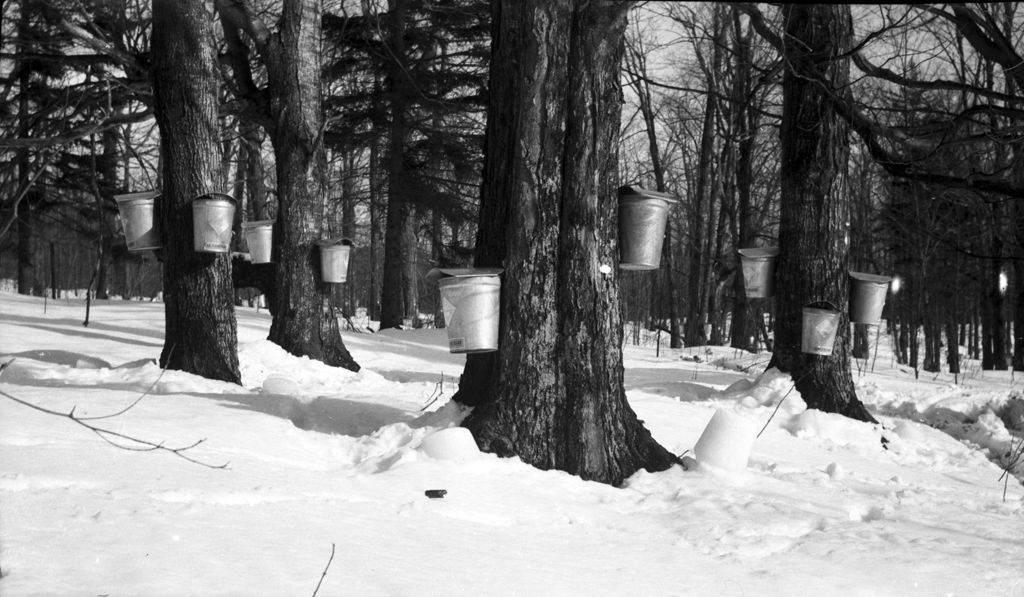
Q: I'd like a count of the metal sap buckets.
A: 9